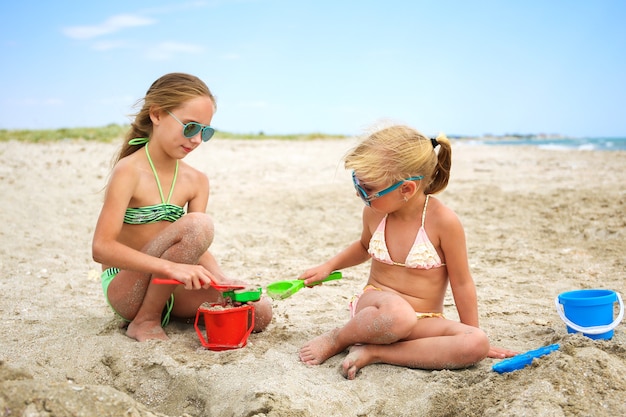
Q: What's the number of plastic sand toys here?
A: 6